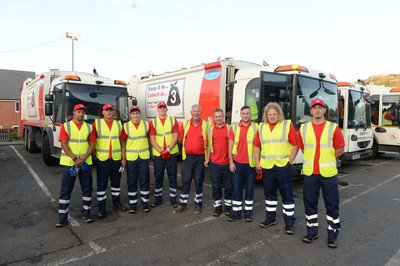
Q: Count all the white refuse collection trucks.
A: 4